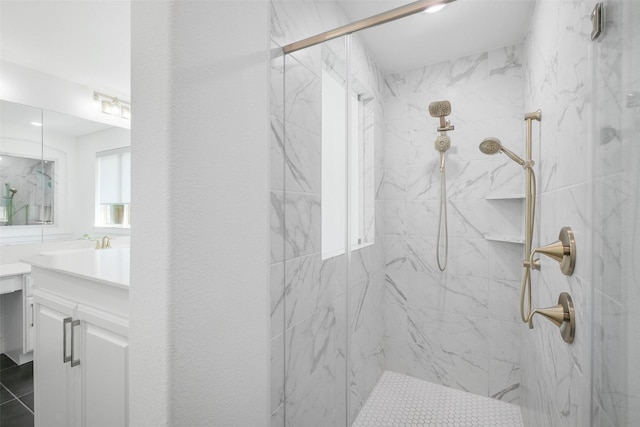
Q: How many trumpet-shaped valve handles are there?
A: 2